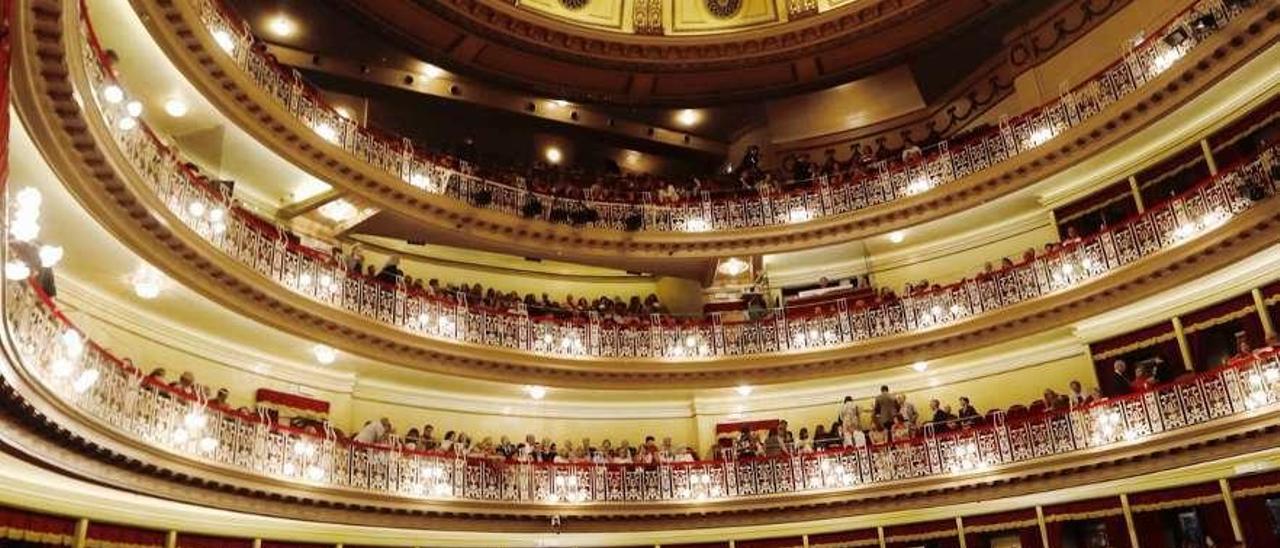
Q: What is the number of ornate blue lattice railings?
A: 0